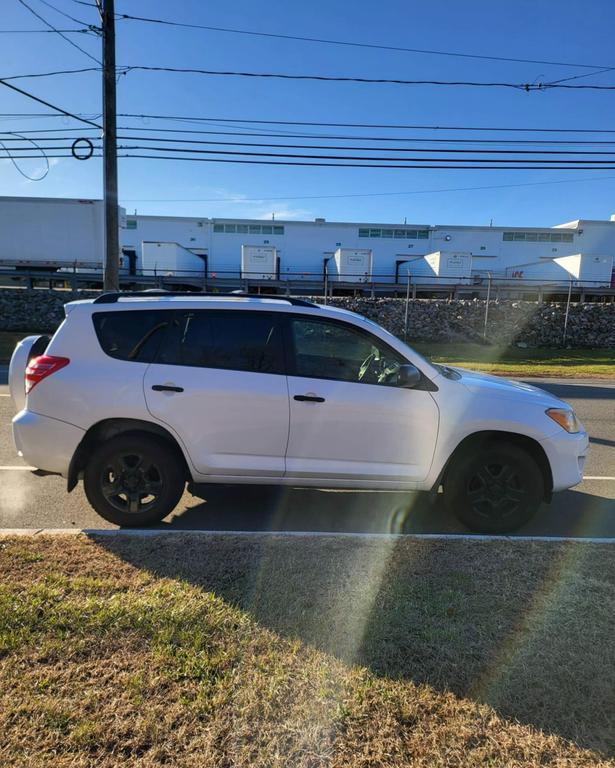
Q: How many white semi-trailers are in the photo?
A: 6